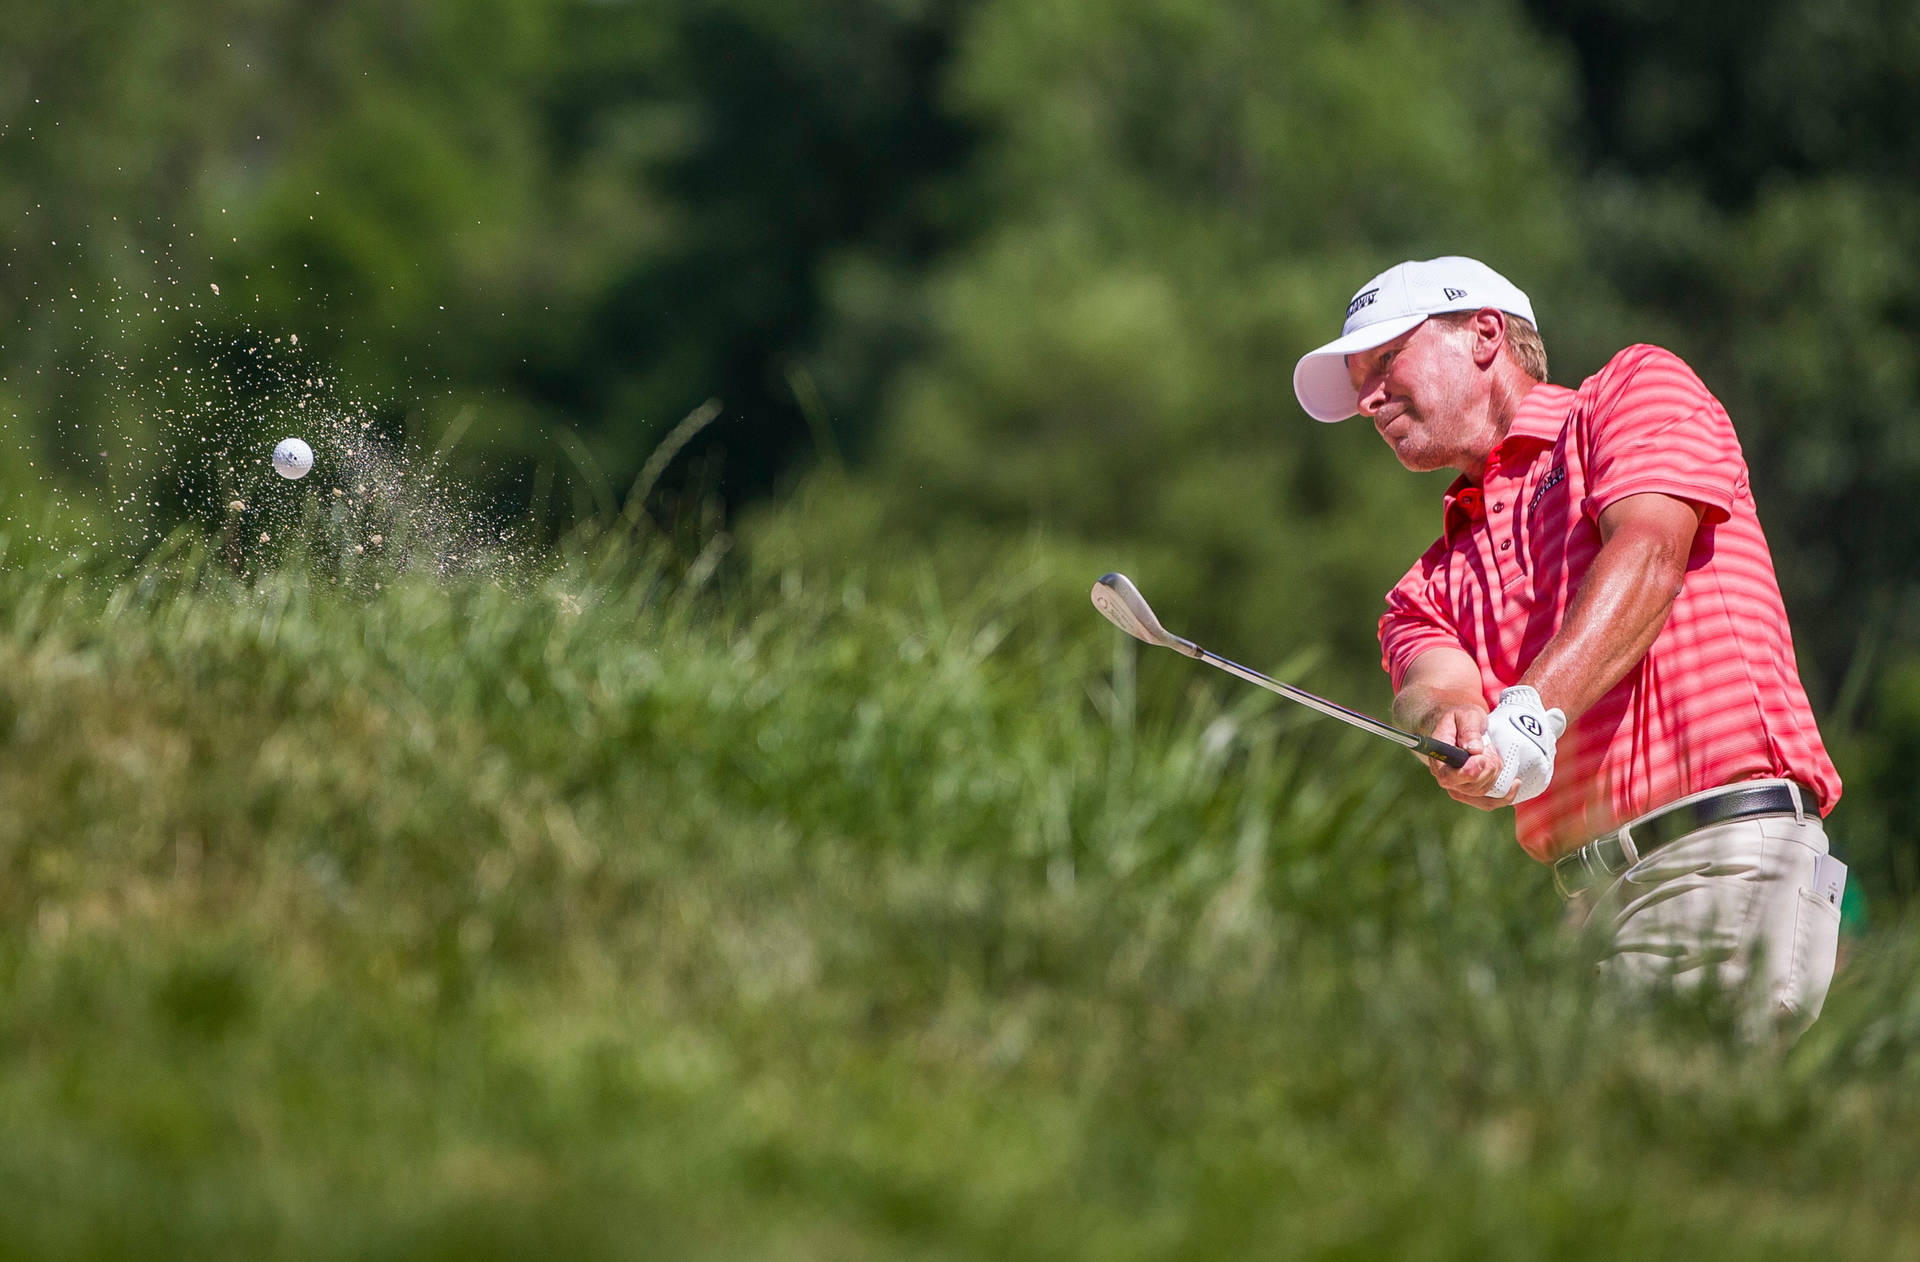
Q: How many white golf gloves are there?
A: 1